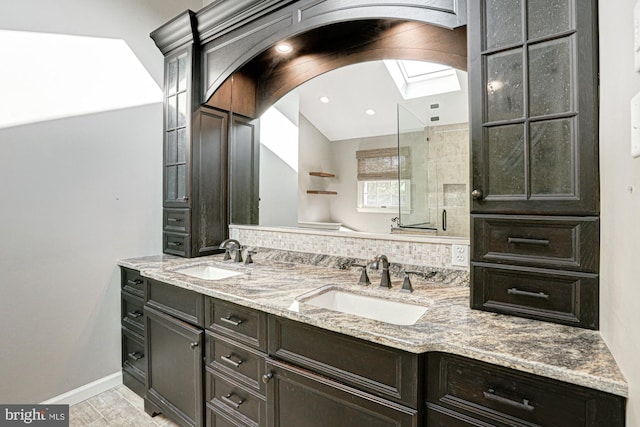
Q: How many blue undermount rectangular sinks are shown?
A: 0